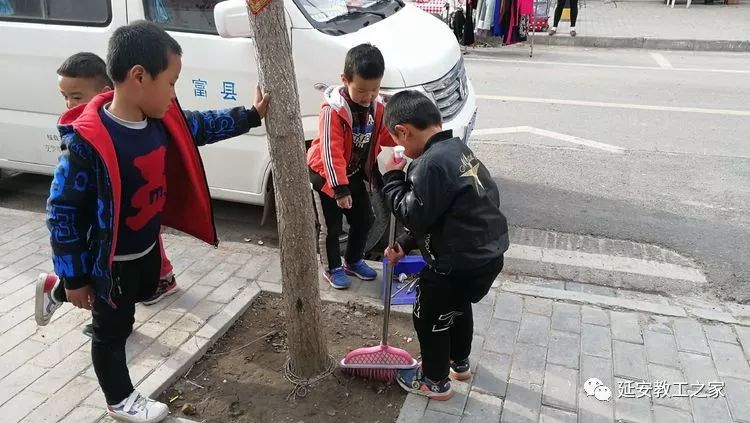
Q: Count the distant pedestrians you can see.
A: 1